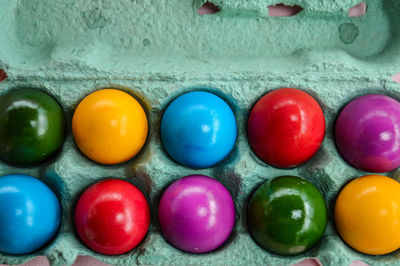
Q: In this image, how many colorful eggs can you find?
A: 10